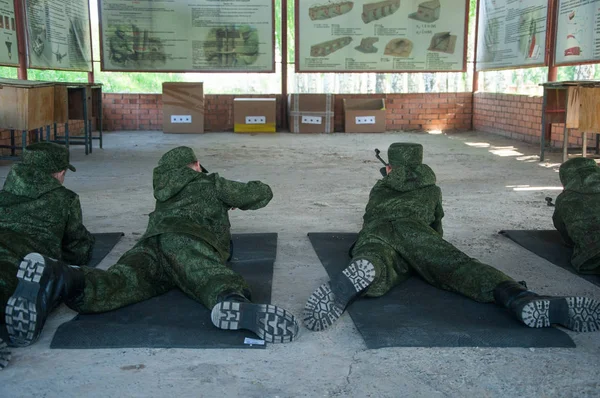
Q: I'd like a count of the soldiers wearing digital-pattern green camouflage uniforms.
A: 4